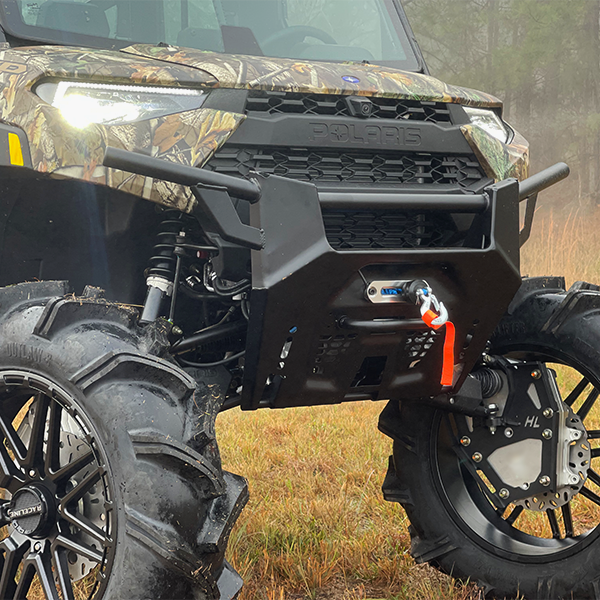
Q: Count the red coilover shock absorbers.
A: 0